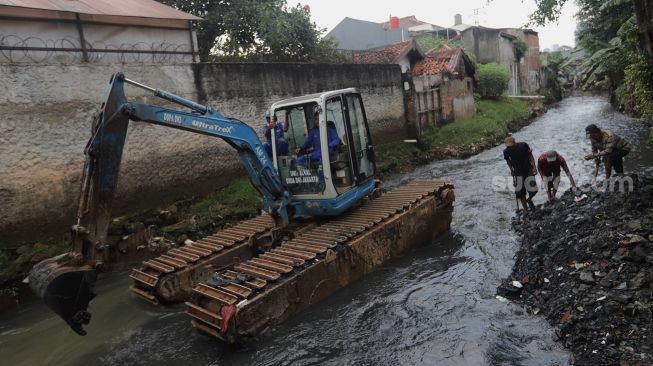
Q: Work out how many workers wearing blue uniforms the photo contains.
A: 2